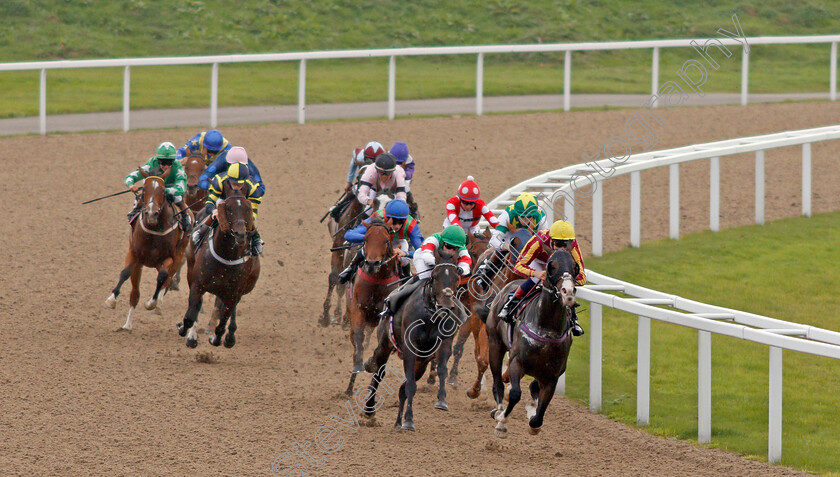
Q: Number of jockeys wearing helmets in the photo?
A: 12